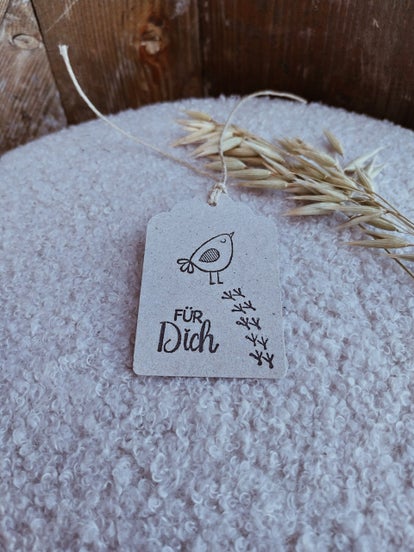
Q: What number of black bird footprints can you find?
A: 10